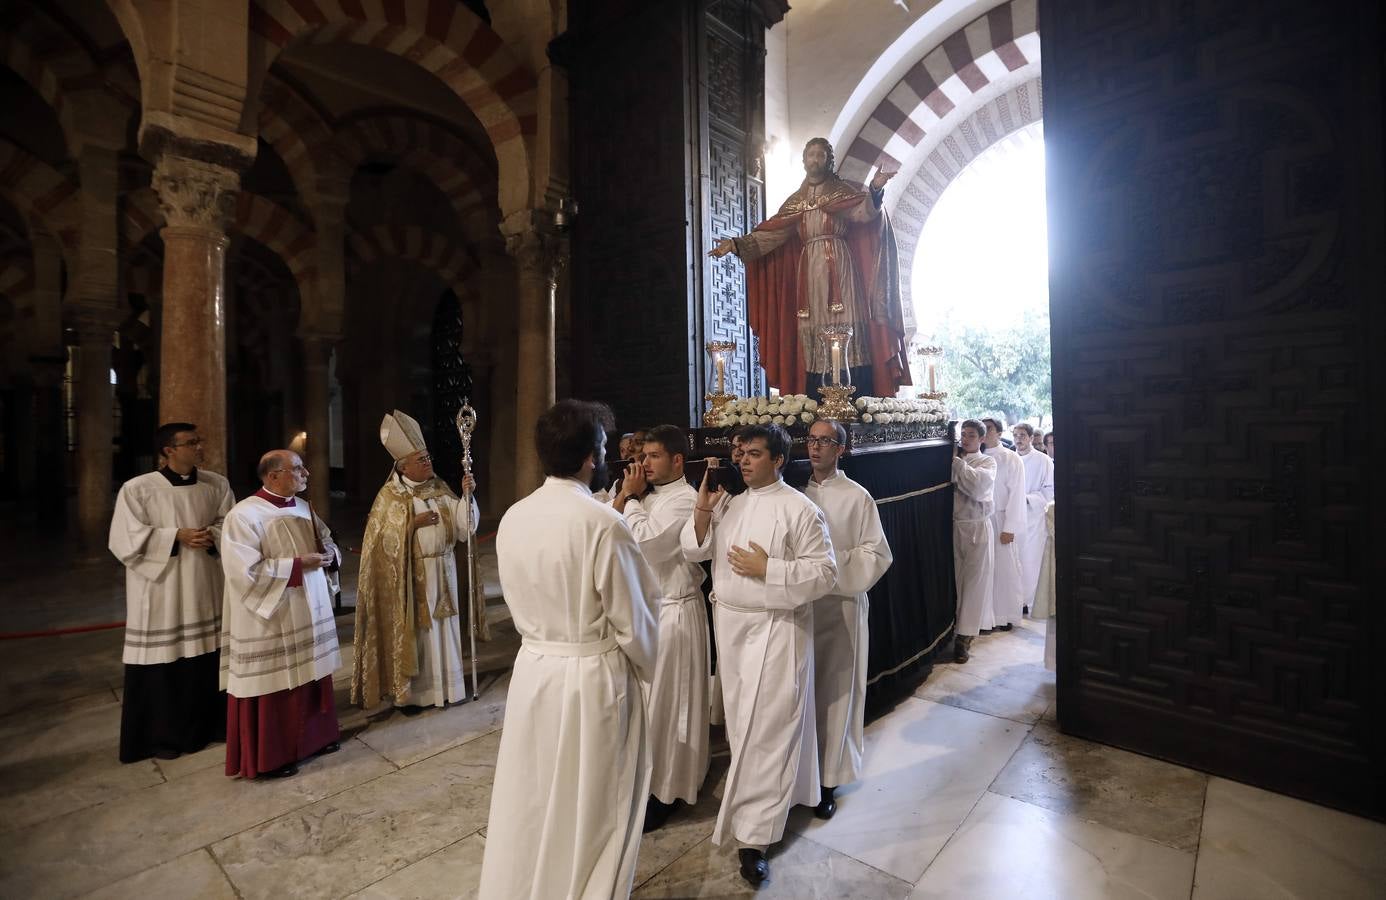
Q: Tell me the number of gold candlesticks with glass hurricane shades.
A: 3